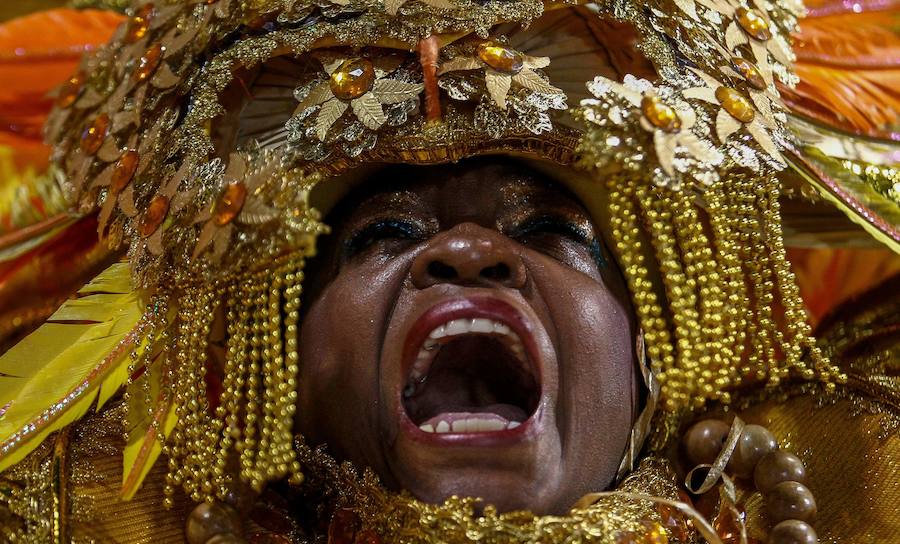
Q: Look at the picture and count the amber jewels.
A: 13